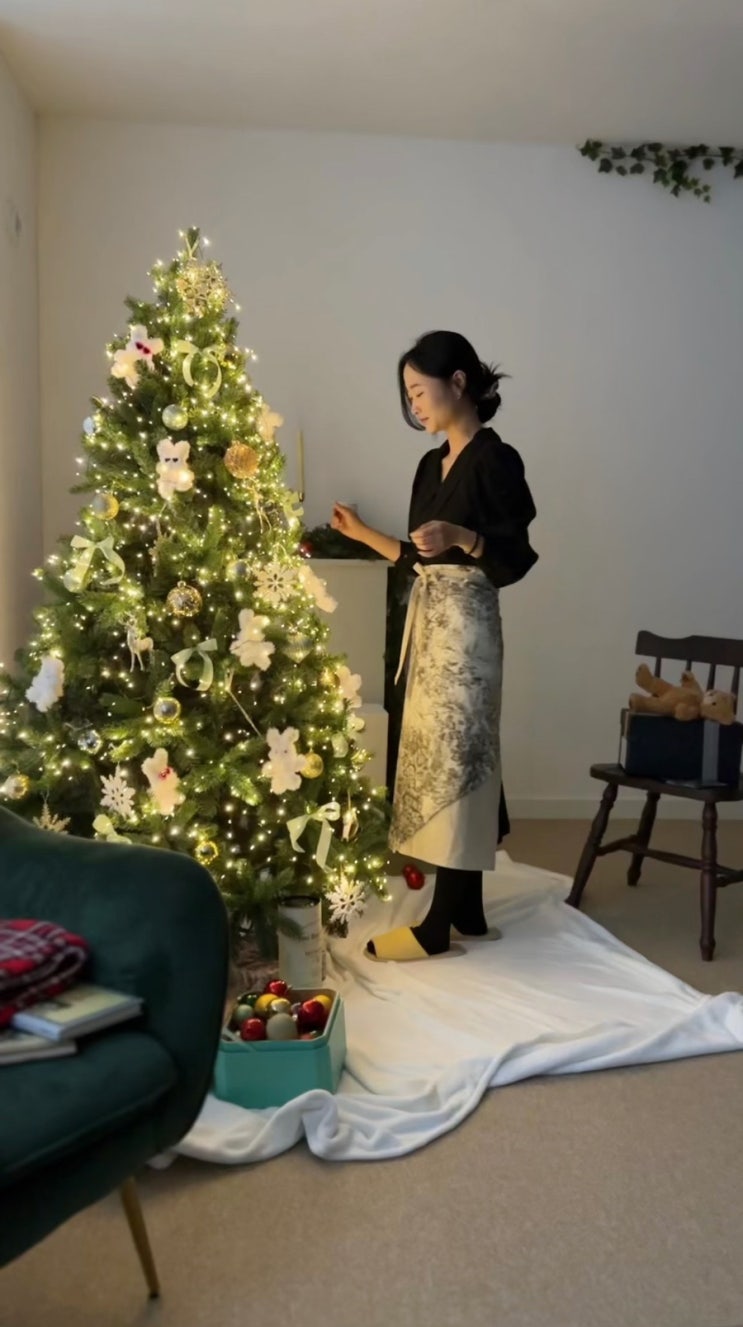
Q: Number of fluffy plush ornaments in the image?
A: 9